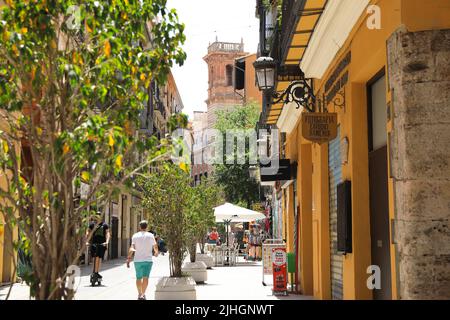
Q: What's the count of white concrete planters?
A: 3